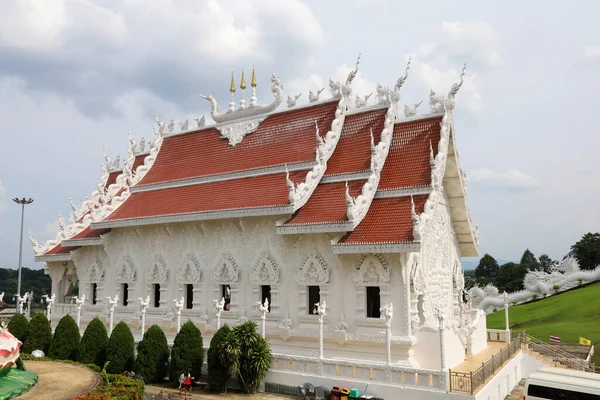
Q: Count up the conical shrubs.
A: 8